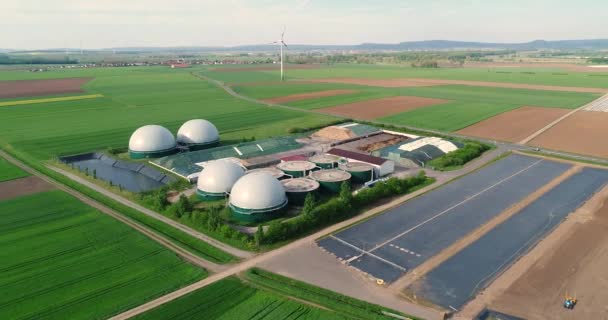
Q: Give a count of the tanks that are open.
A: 6